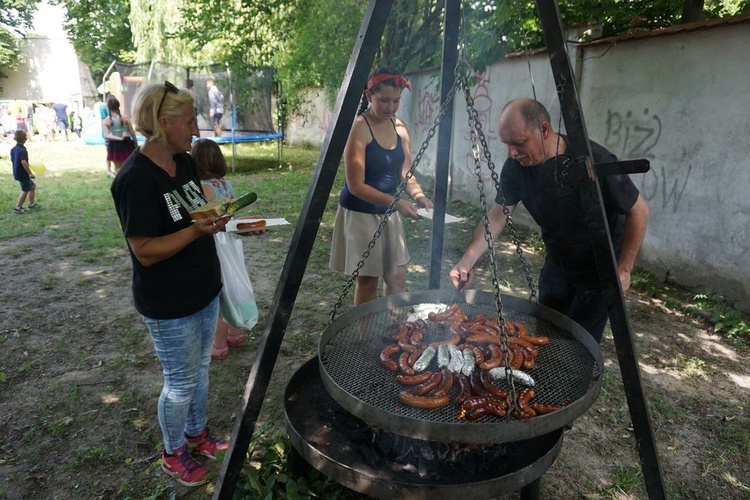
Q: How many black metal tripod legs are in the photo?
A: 3